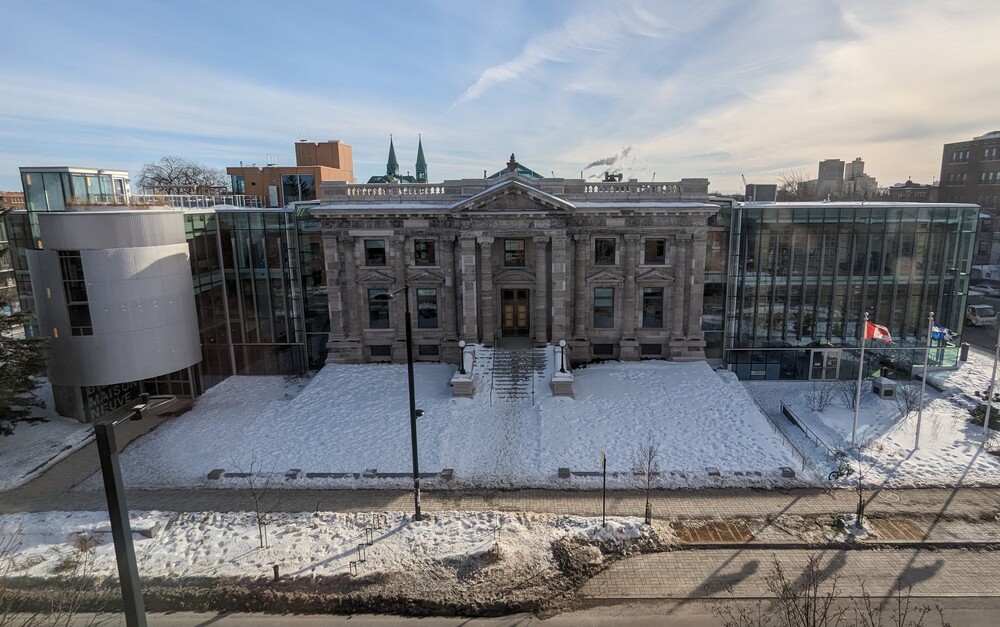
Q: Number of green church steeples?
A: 2